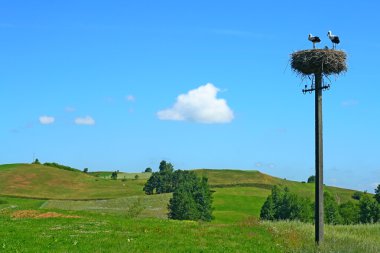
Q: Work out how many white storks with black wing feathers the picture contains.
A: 2